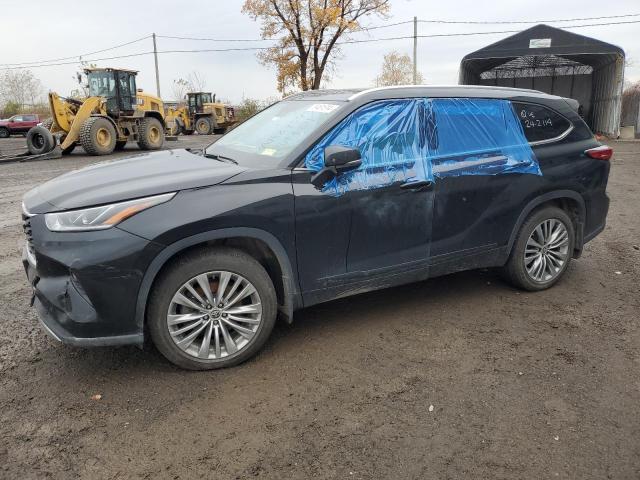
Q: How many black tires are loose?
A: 1